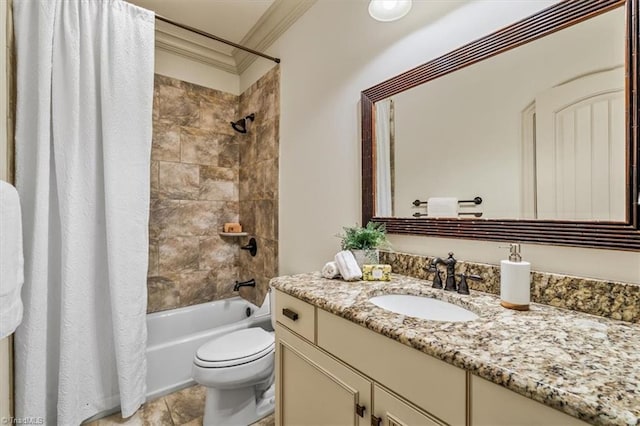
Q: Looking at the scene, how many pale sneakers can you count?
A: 0